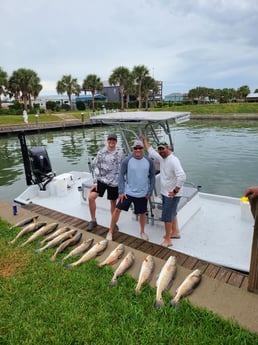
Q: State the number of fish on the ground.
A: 13